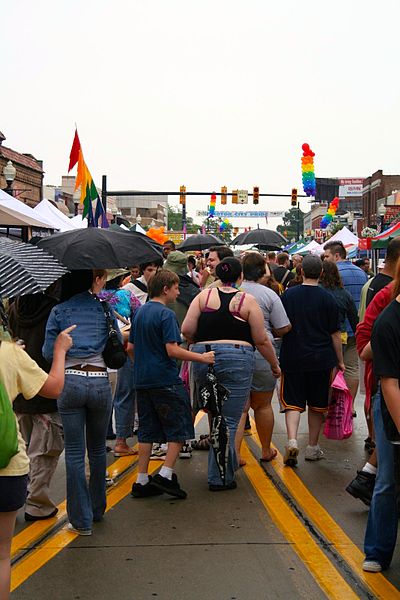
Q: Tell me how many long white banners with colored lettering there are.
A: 1